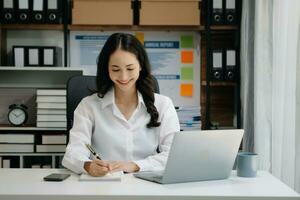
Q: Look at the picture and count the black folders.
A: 11